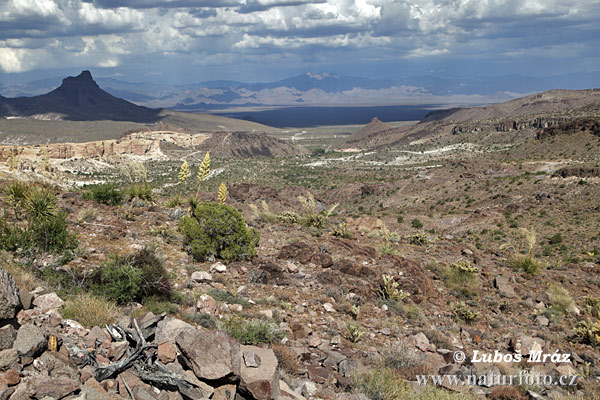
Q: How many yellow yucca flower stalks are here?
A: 3